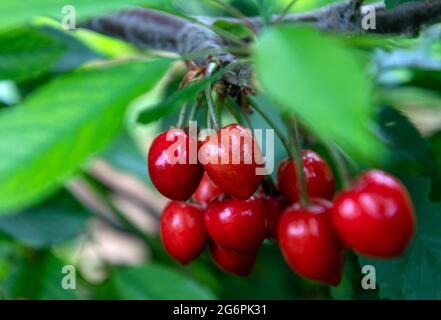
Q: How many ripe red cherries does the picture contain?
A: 10